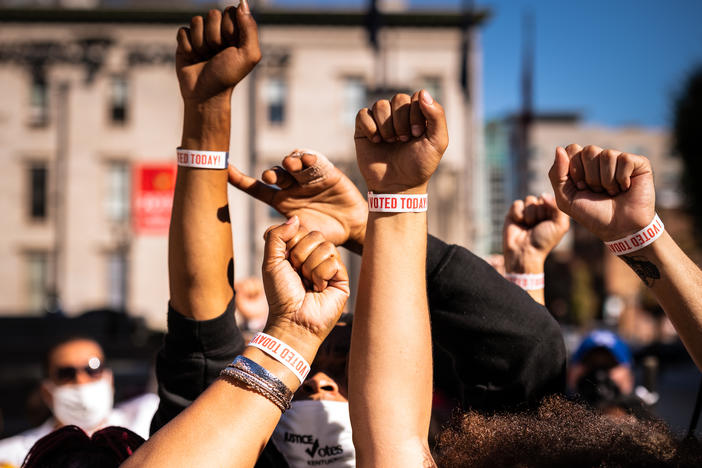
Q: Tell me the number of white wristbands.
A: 5